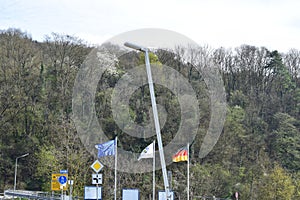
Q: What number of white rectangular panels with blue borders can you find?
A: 3